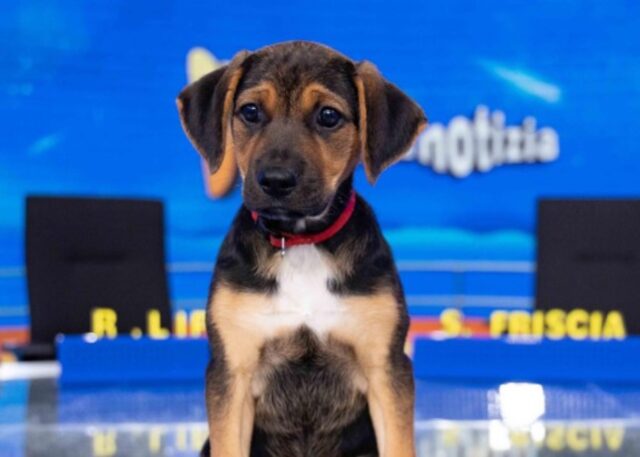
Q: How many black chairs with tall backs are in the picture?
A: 2